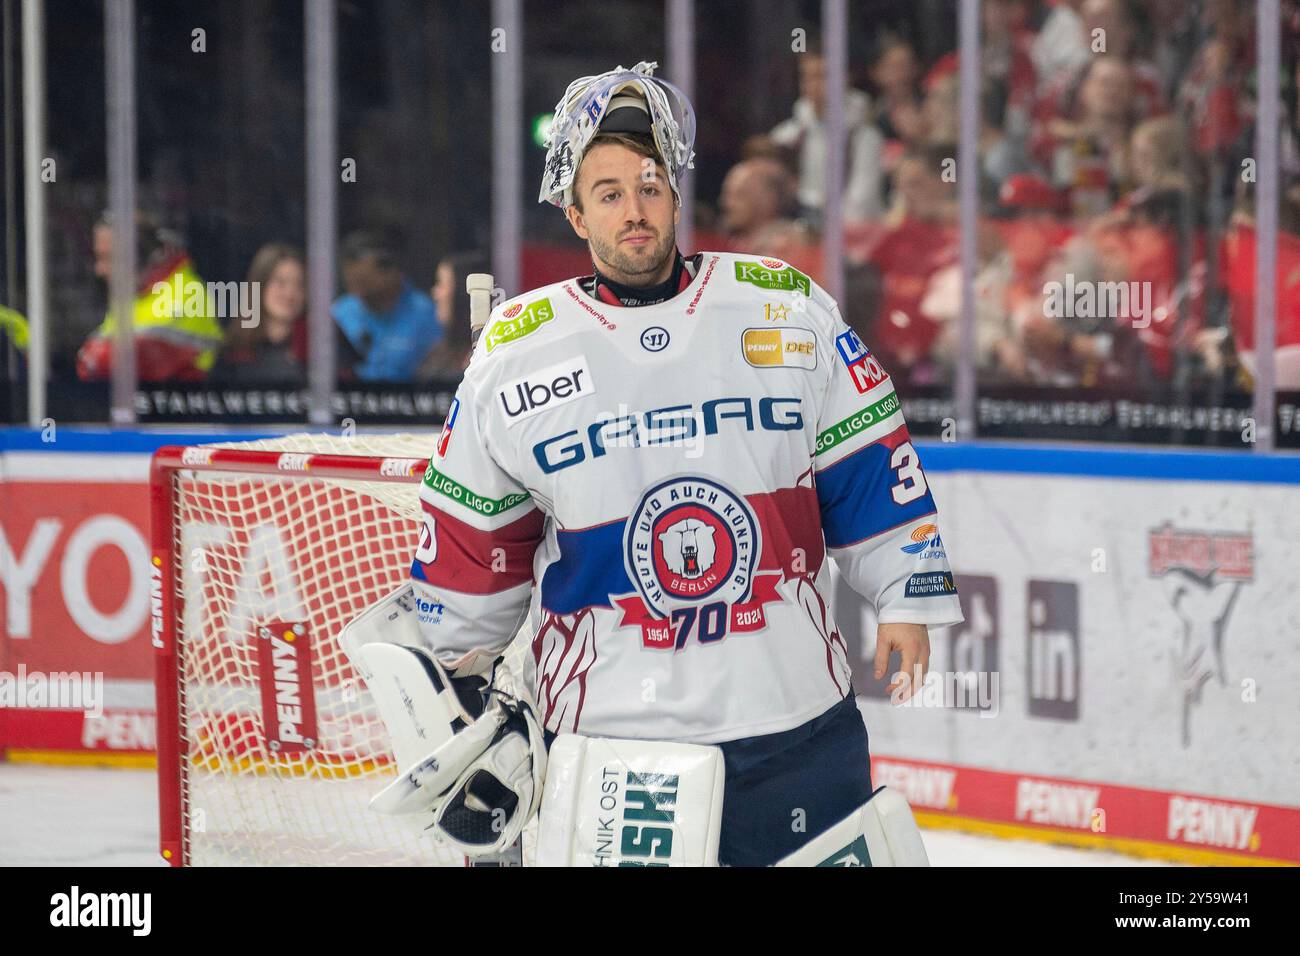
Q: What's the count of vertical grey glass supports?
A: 8